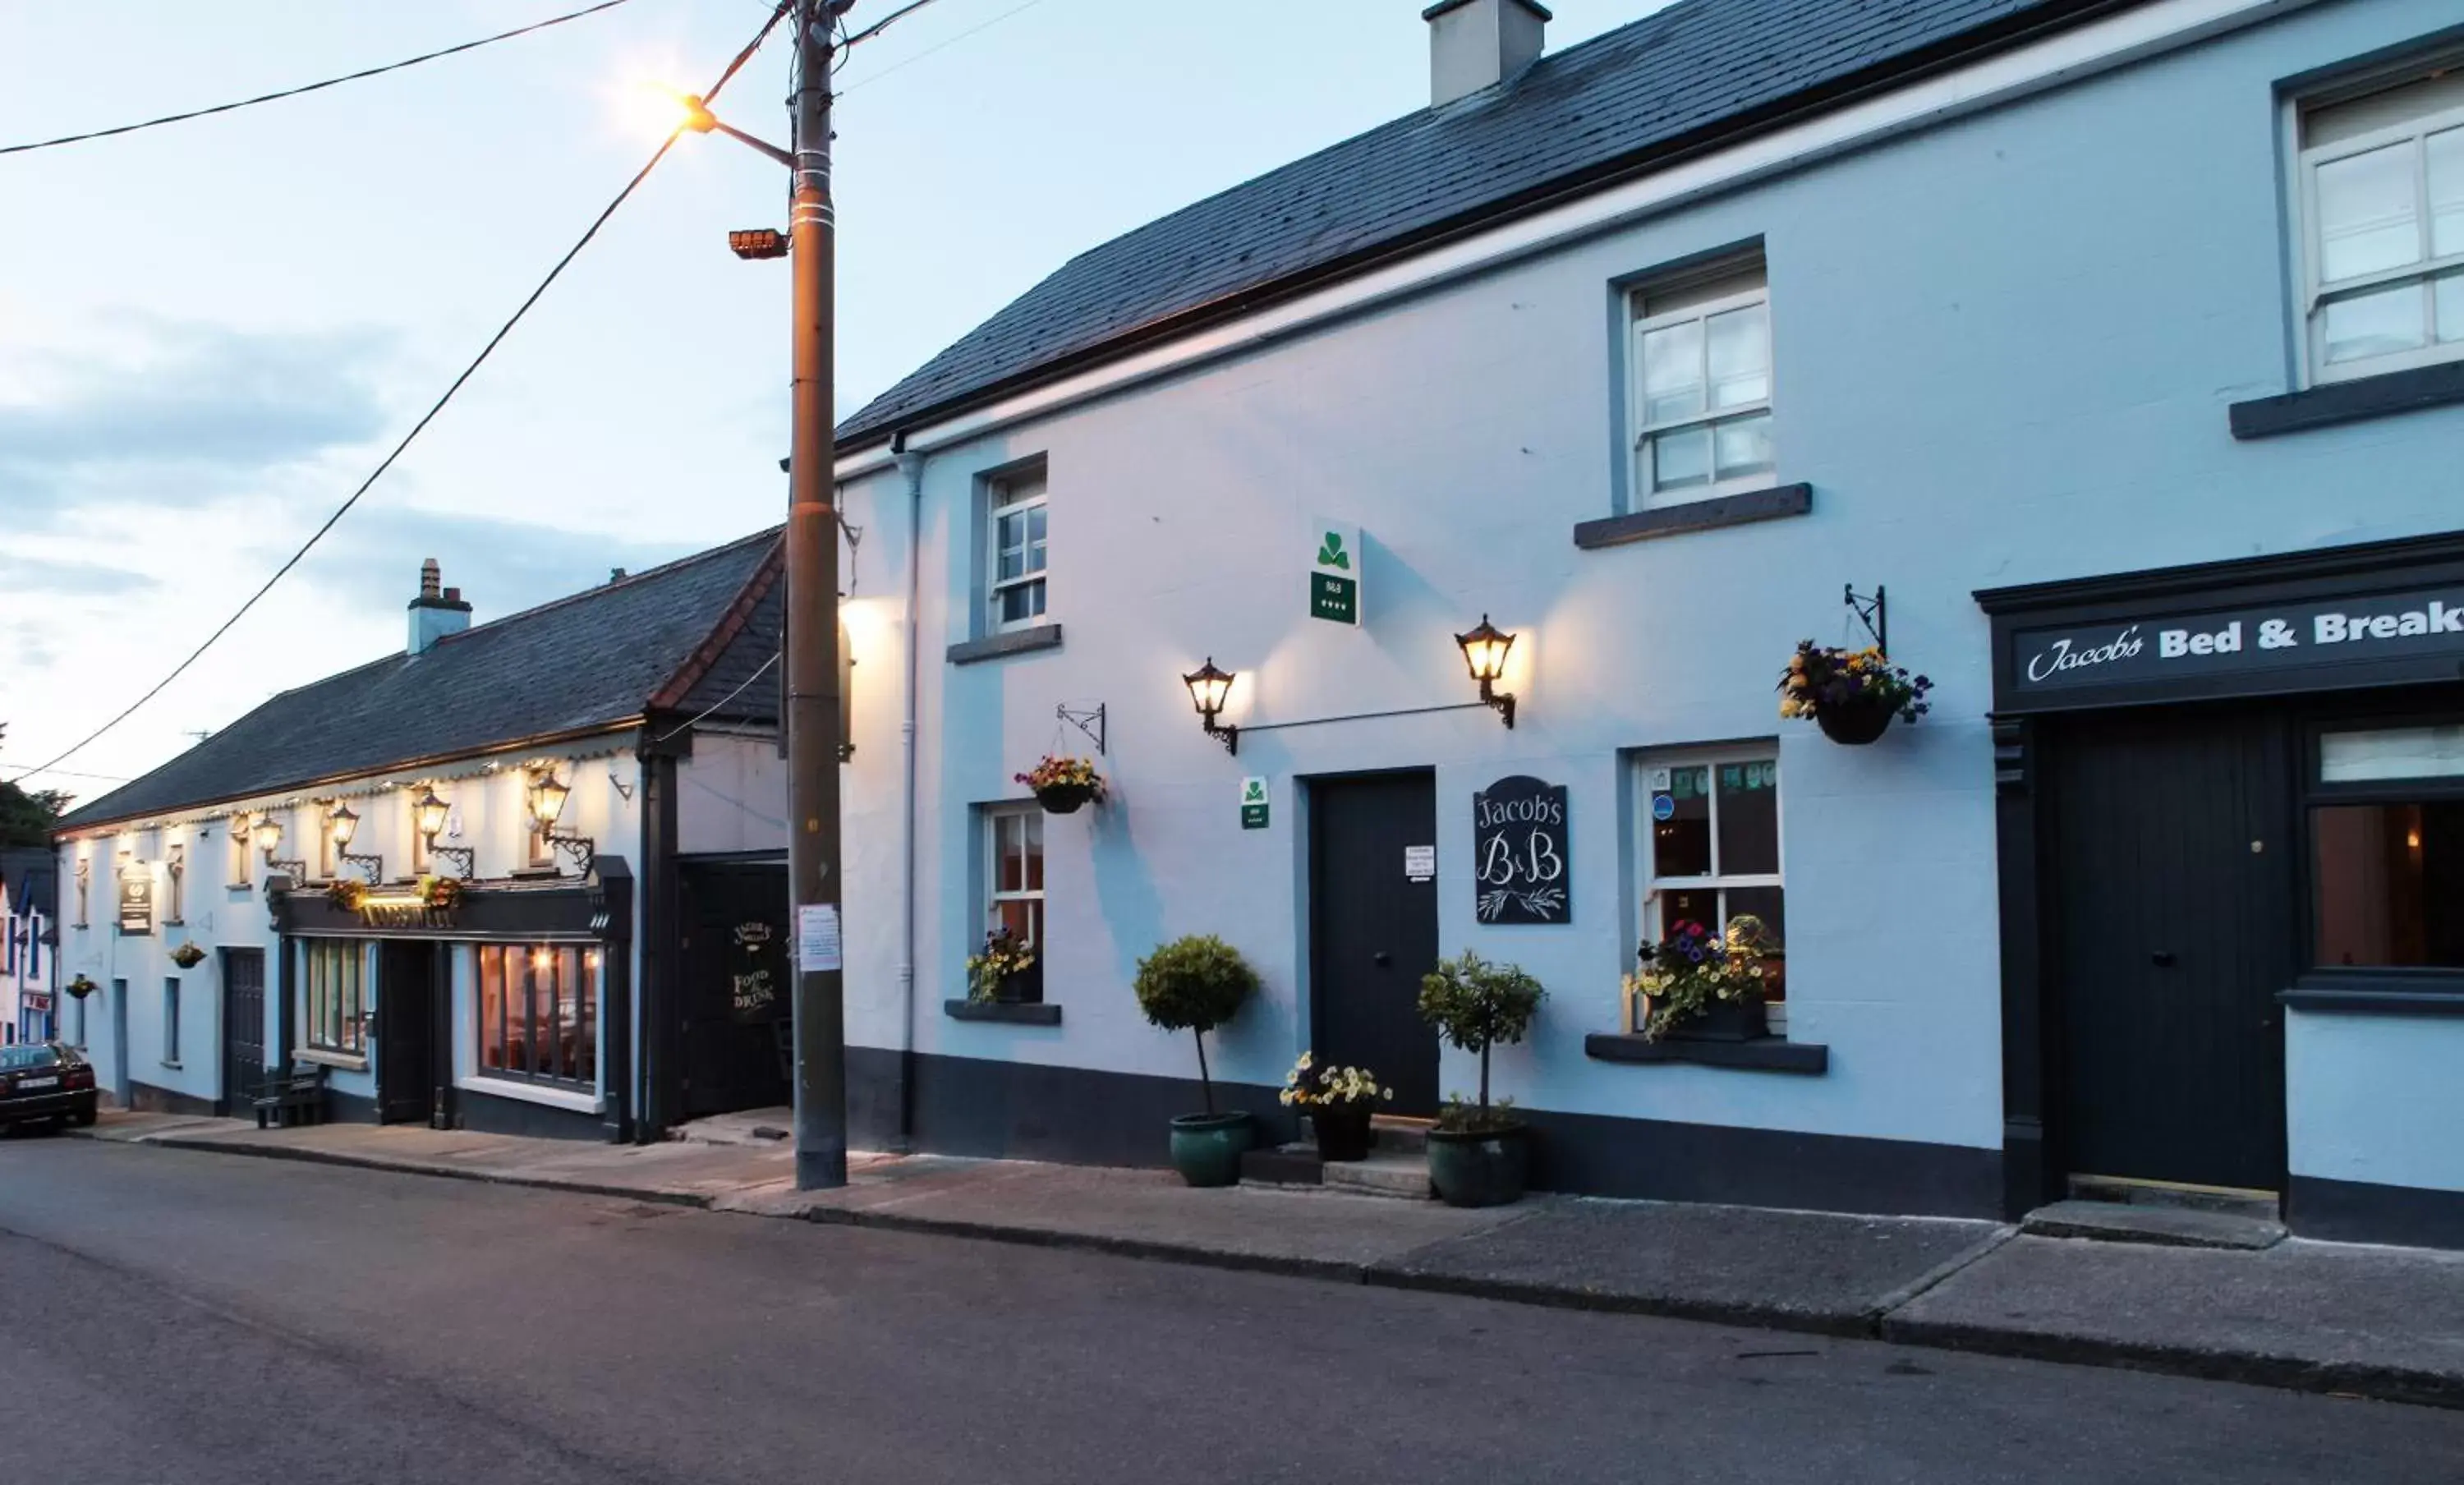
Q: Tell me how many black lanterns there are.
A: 6